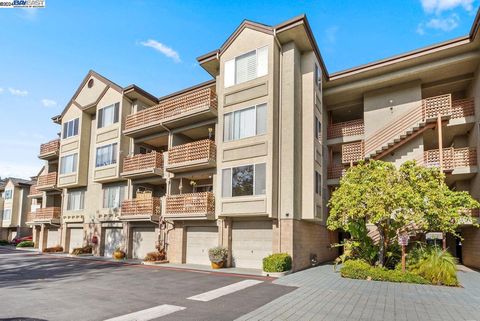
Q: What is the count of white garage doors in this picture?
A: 6